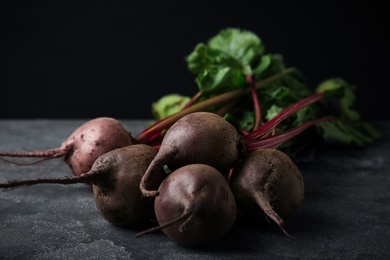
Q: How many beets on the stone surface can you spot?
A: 5